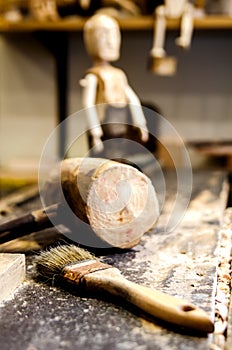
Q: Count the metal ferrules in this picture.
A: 1